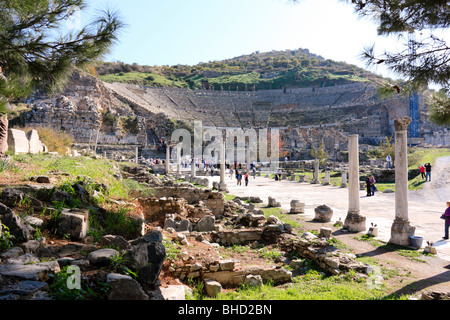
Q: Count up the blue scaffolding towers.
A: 1